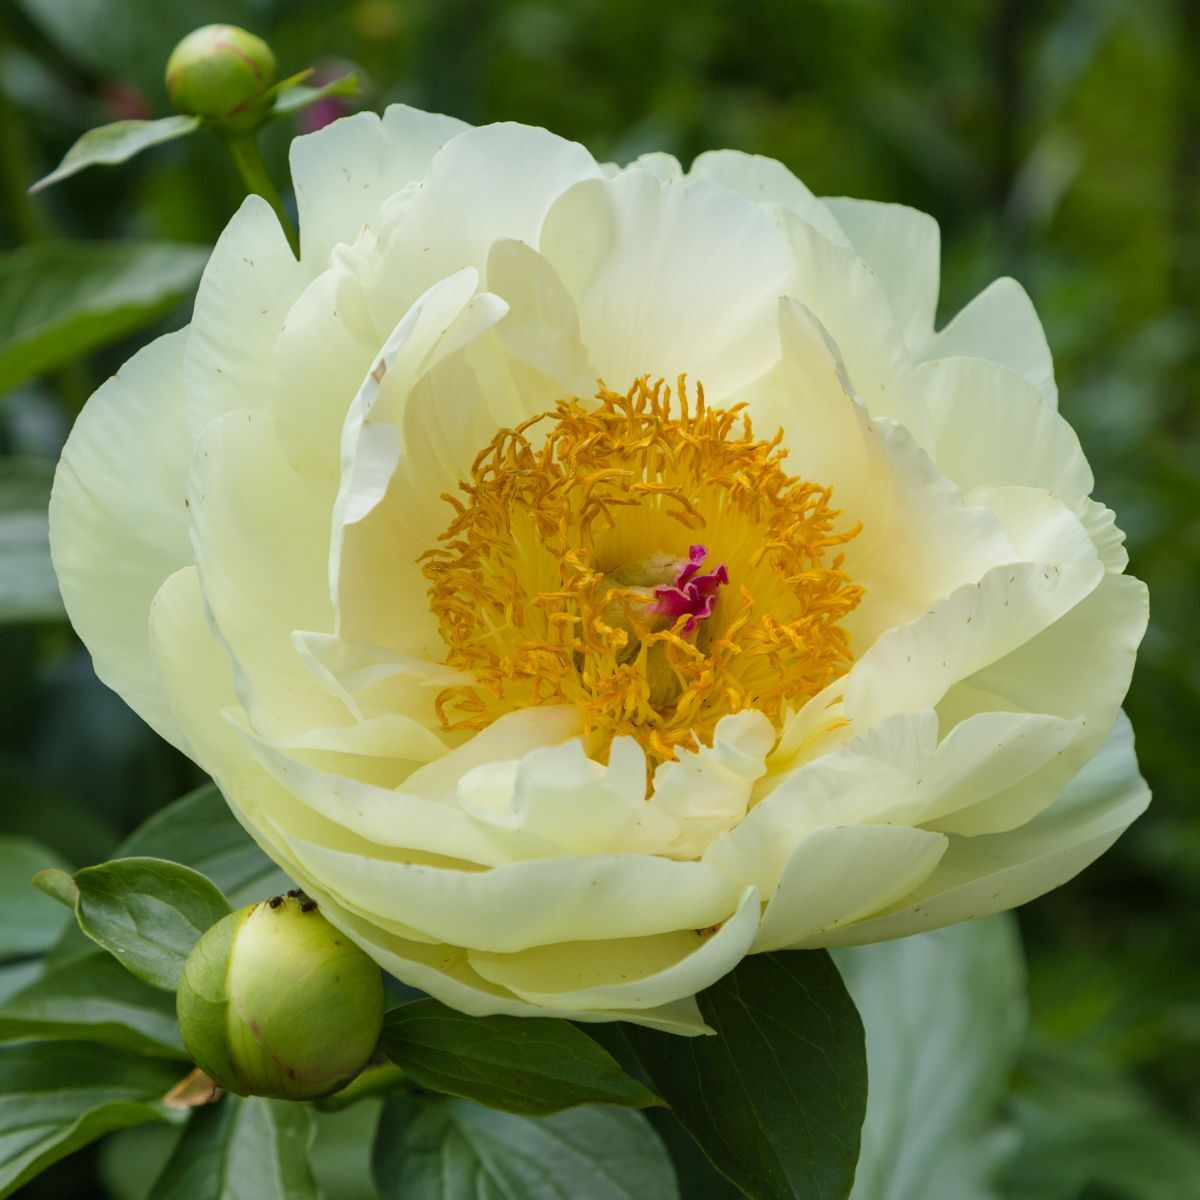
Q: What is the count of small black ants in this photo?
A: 3